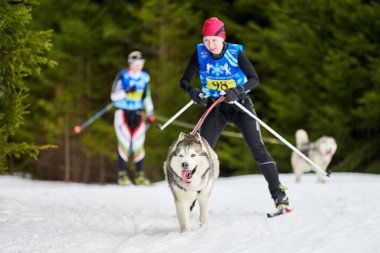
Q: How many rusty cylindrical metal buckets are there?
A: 0